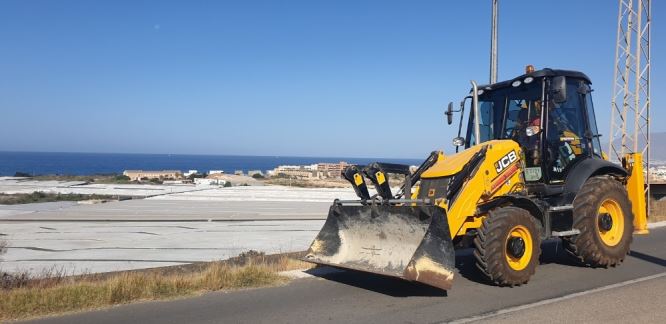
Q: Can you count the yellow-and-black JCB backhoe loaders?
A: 1